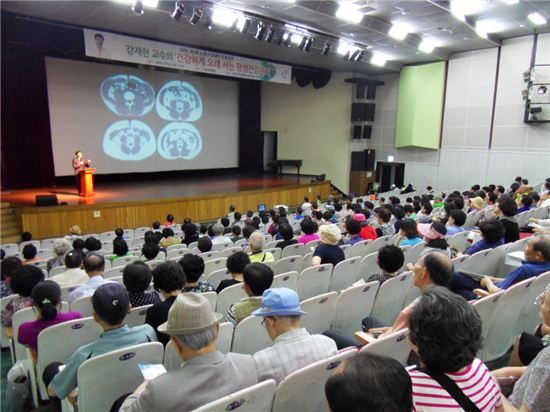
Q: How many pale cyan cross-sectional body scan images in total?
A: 4